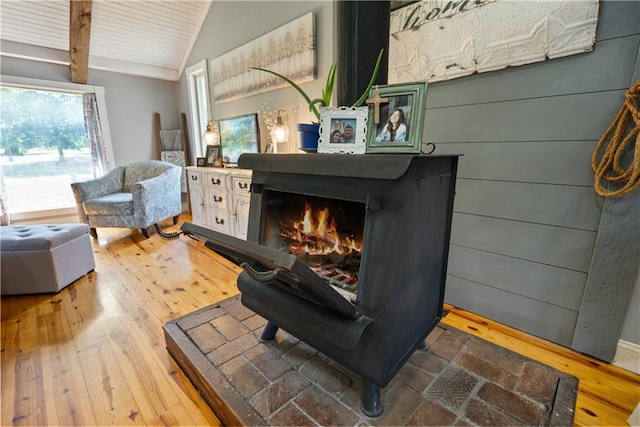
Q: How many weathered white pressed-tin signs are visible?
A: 1